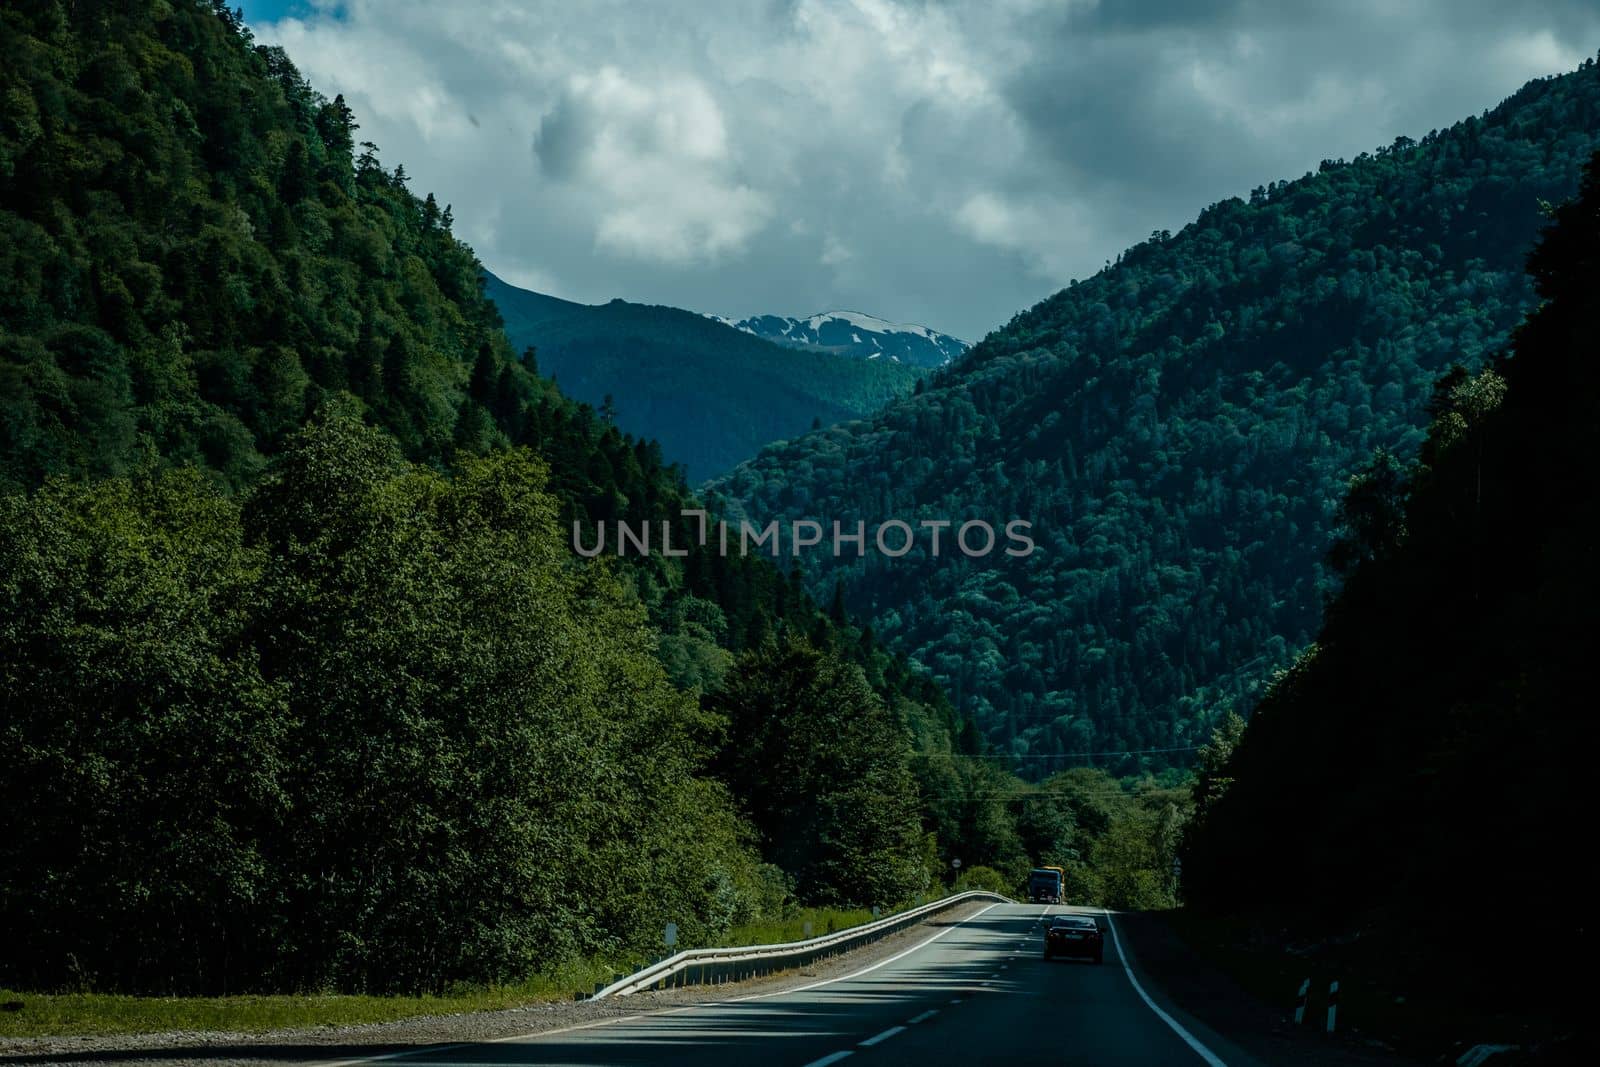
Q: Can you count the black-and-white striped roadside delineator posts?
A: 2